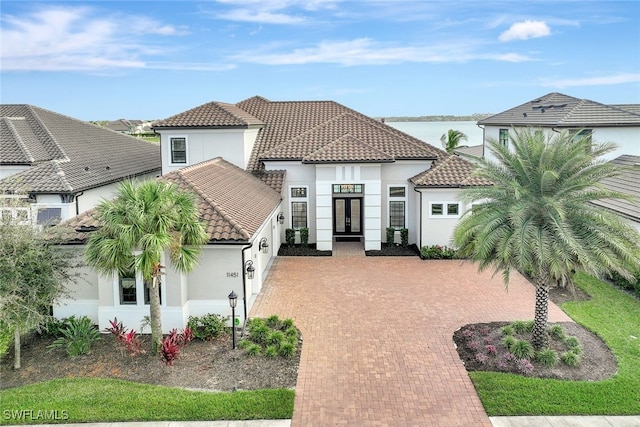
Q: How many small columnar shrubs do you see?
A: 4